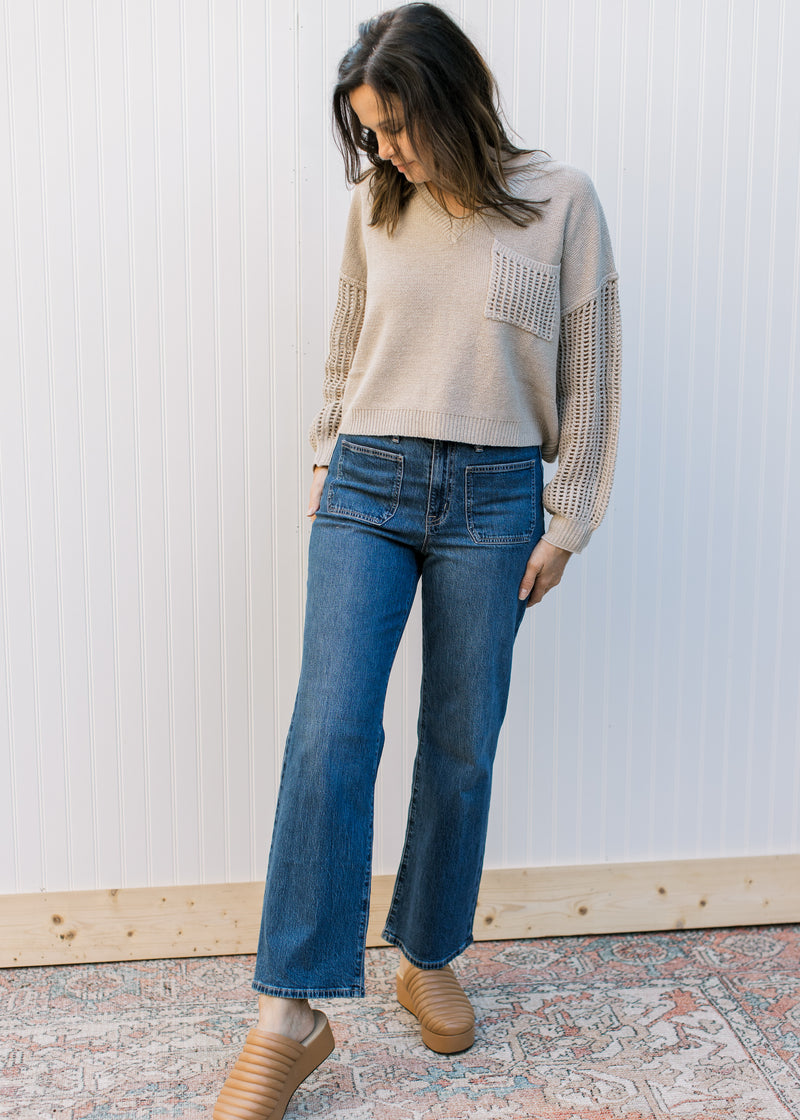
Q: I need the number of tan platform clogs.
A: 2